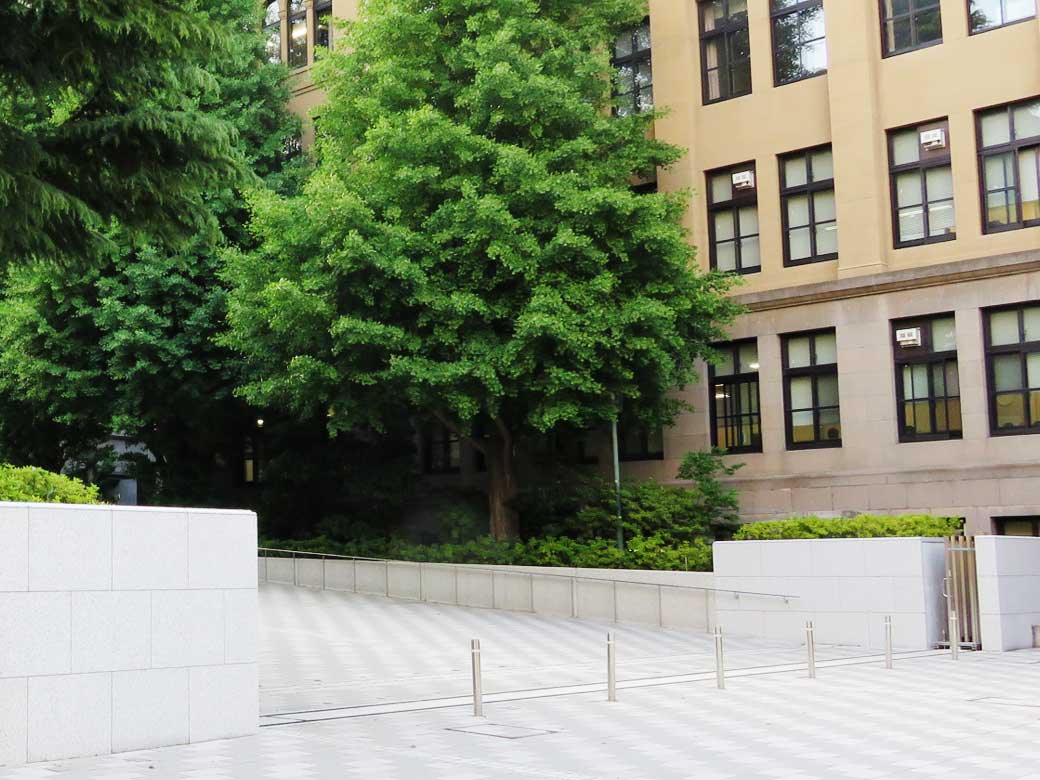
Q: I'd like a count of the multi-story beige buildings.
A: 1